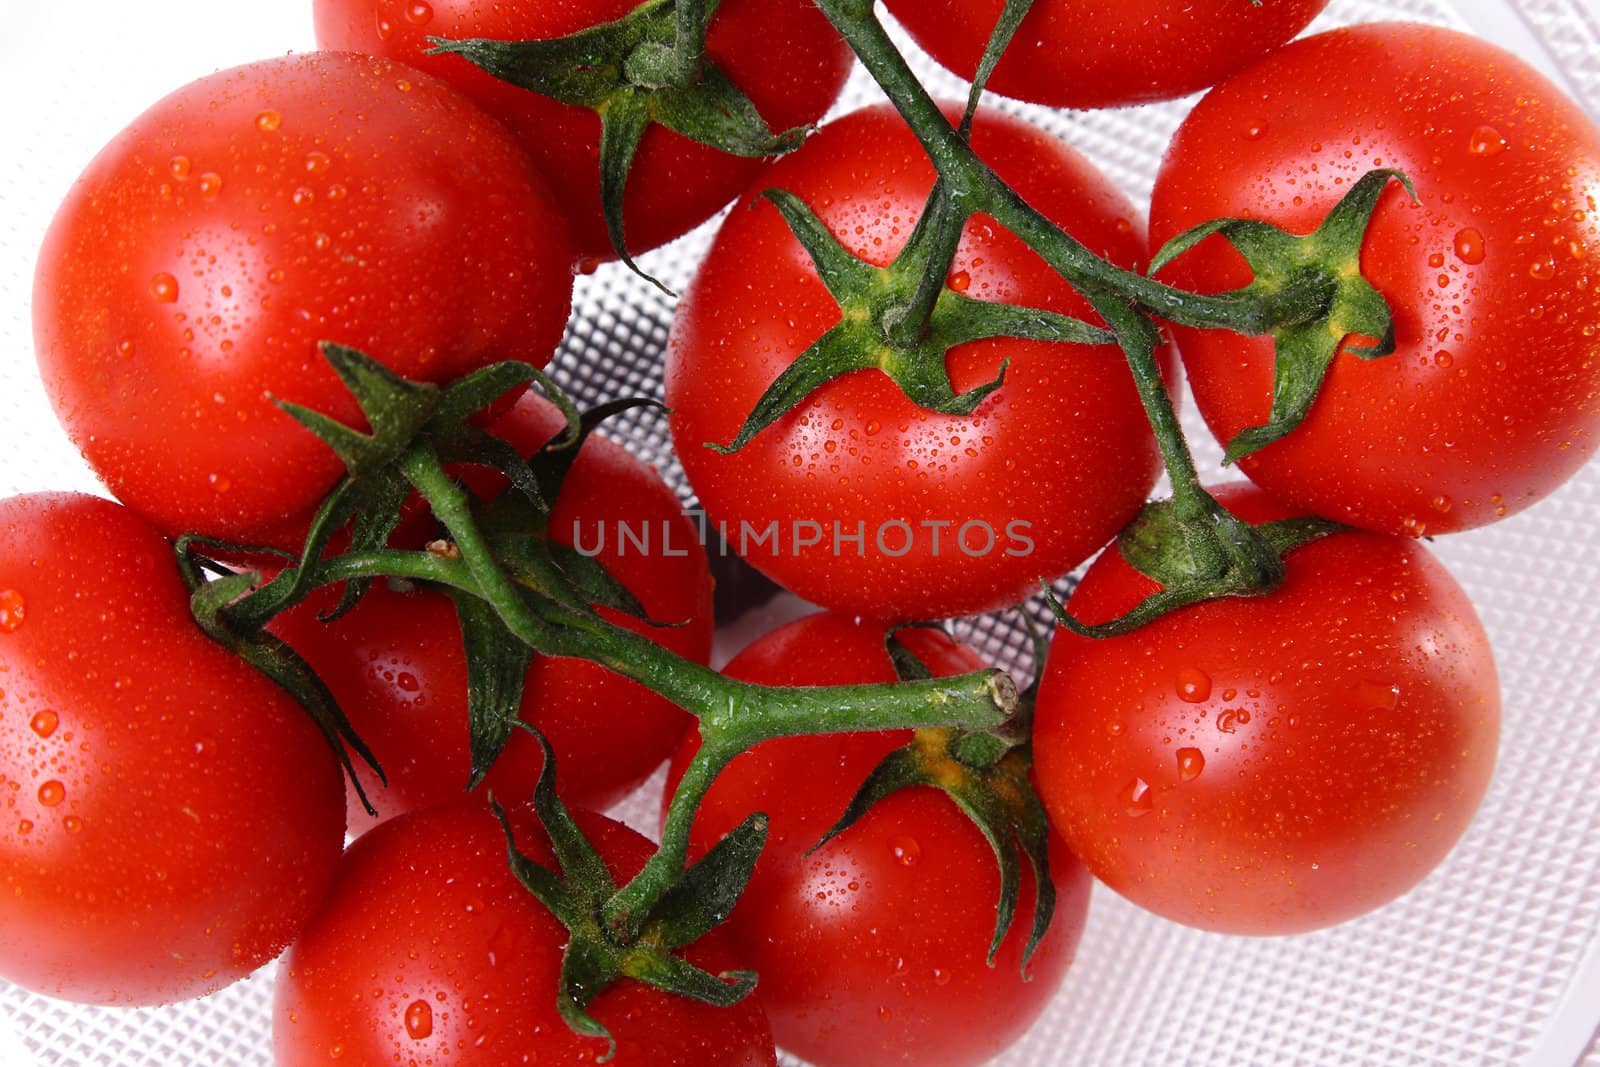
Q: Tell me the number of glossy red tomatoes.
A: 10